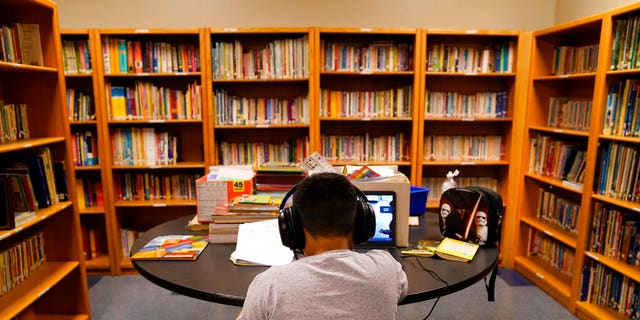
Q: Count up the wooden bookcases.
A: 8